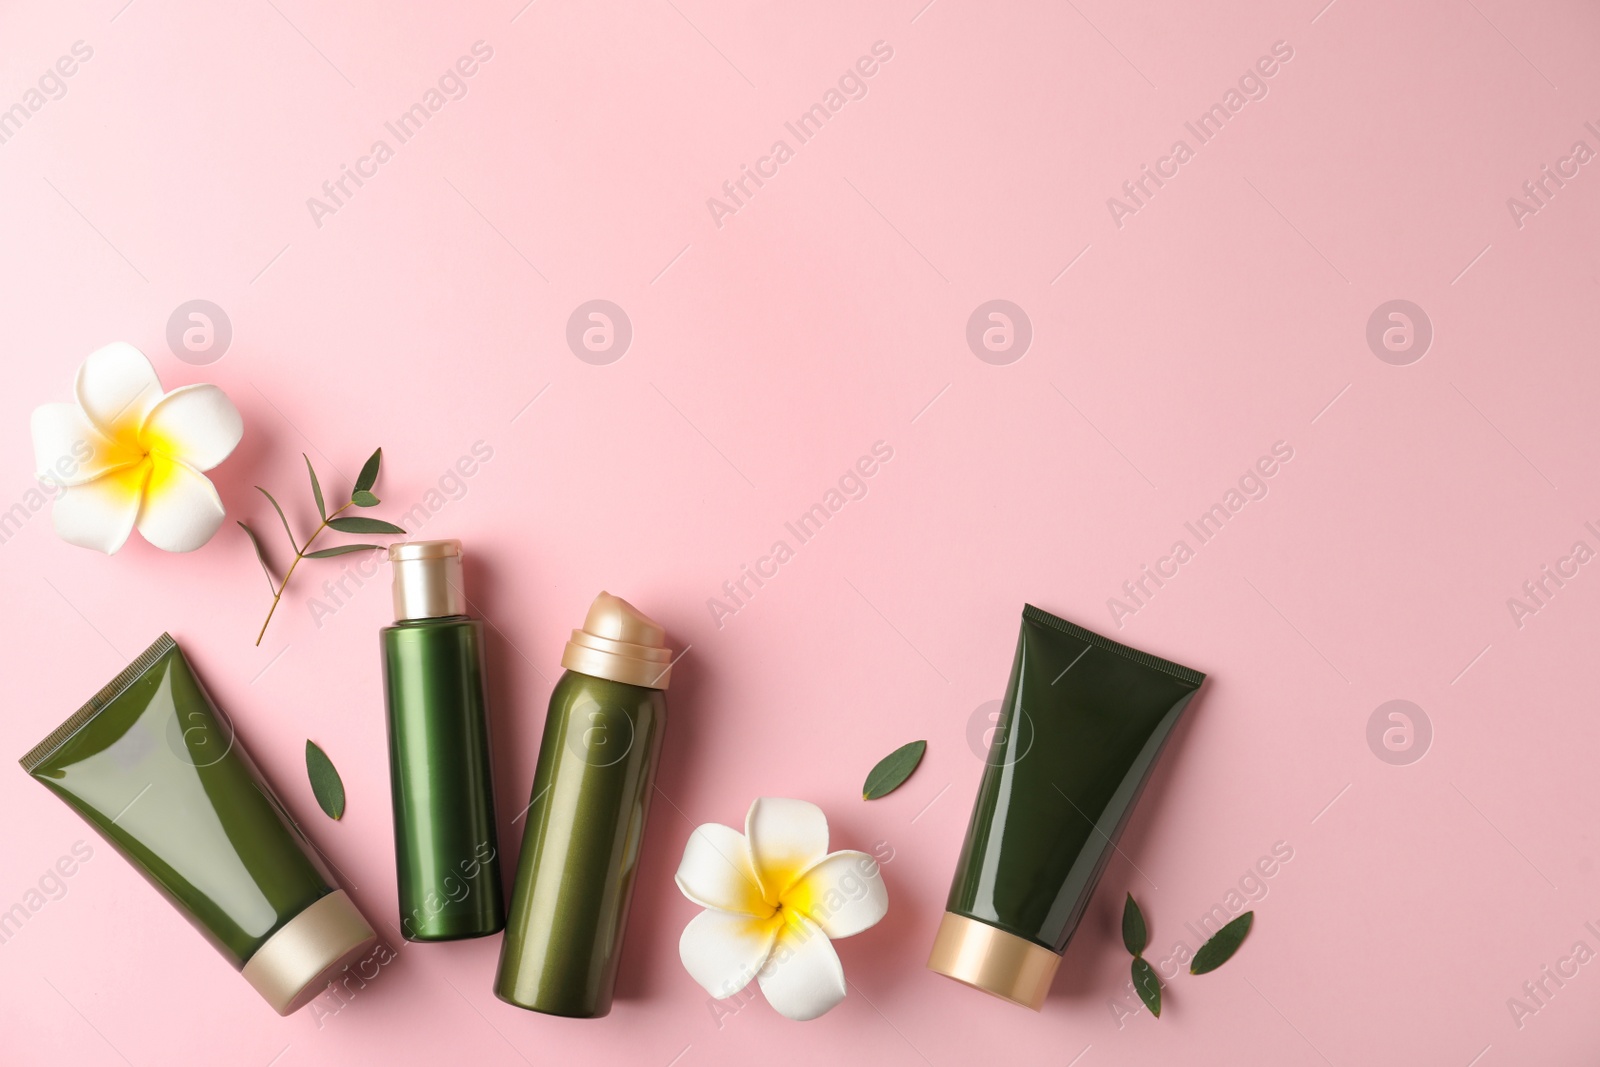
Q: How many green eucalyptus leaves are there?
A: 12